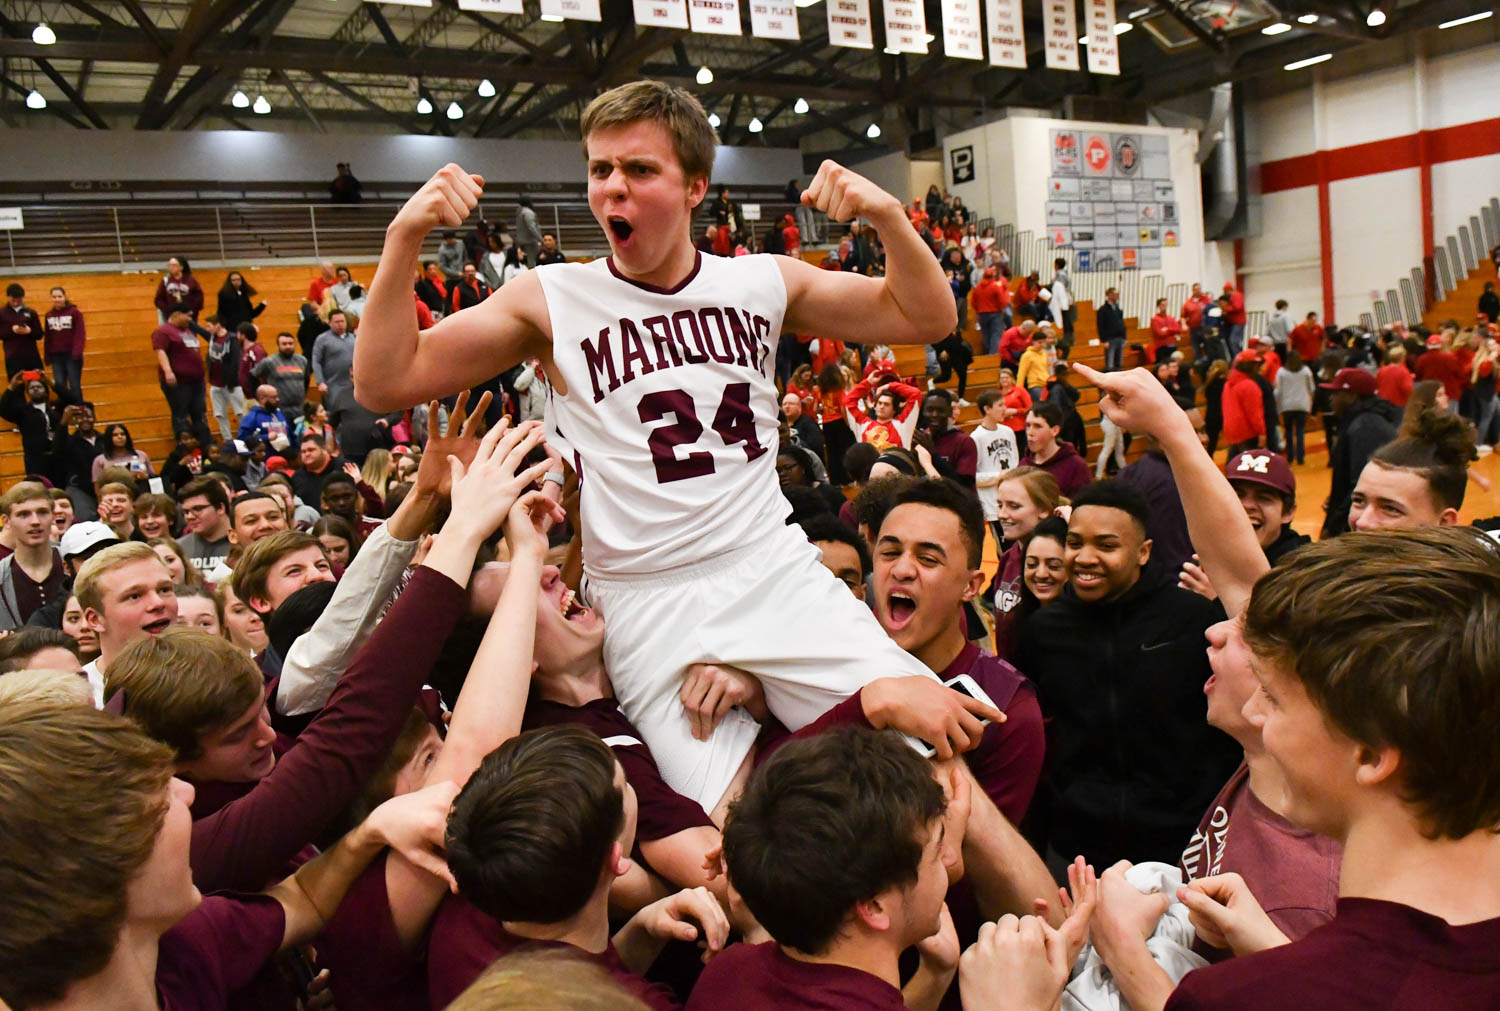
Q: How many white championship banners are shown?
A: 12